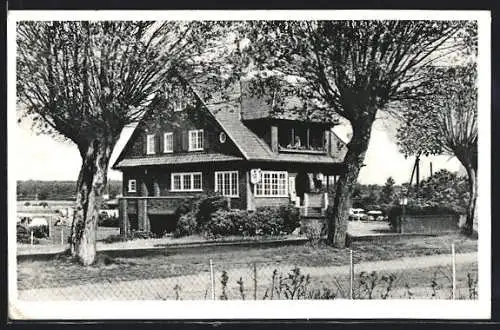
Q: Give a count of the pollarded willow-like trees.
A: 3